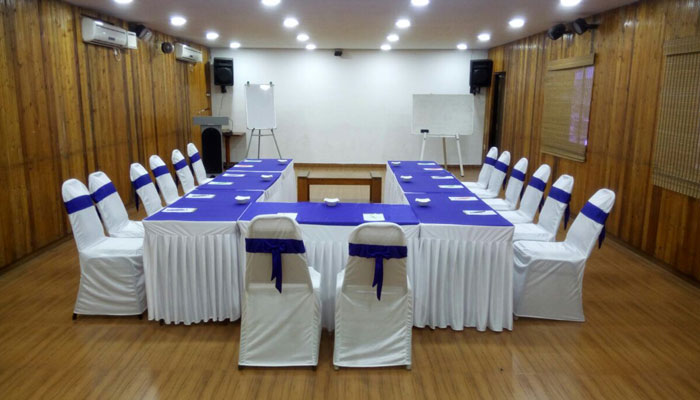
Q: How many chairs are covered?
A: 14